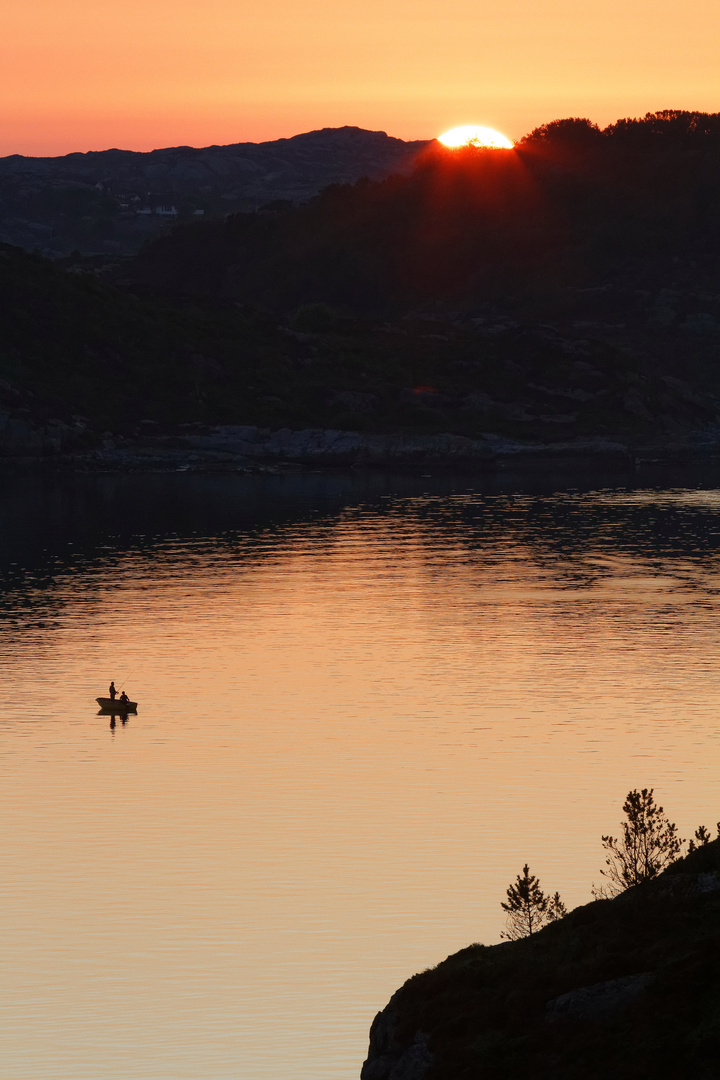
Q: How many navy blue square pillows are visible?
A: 0